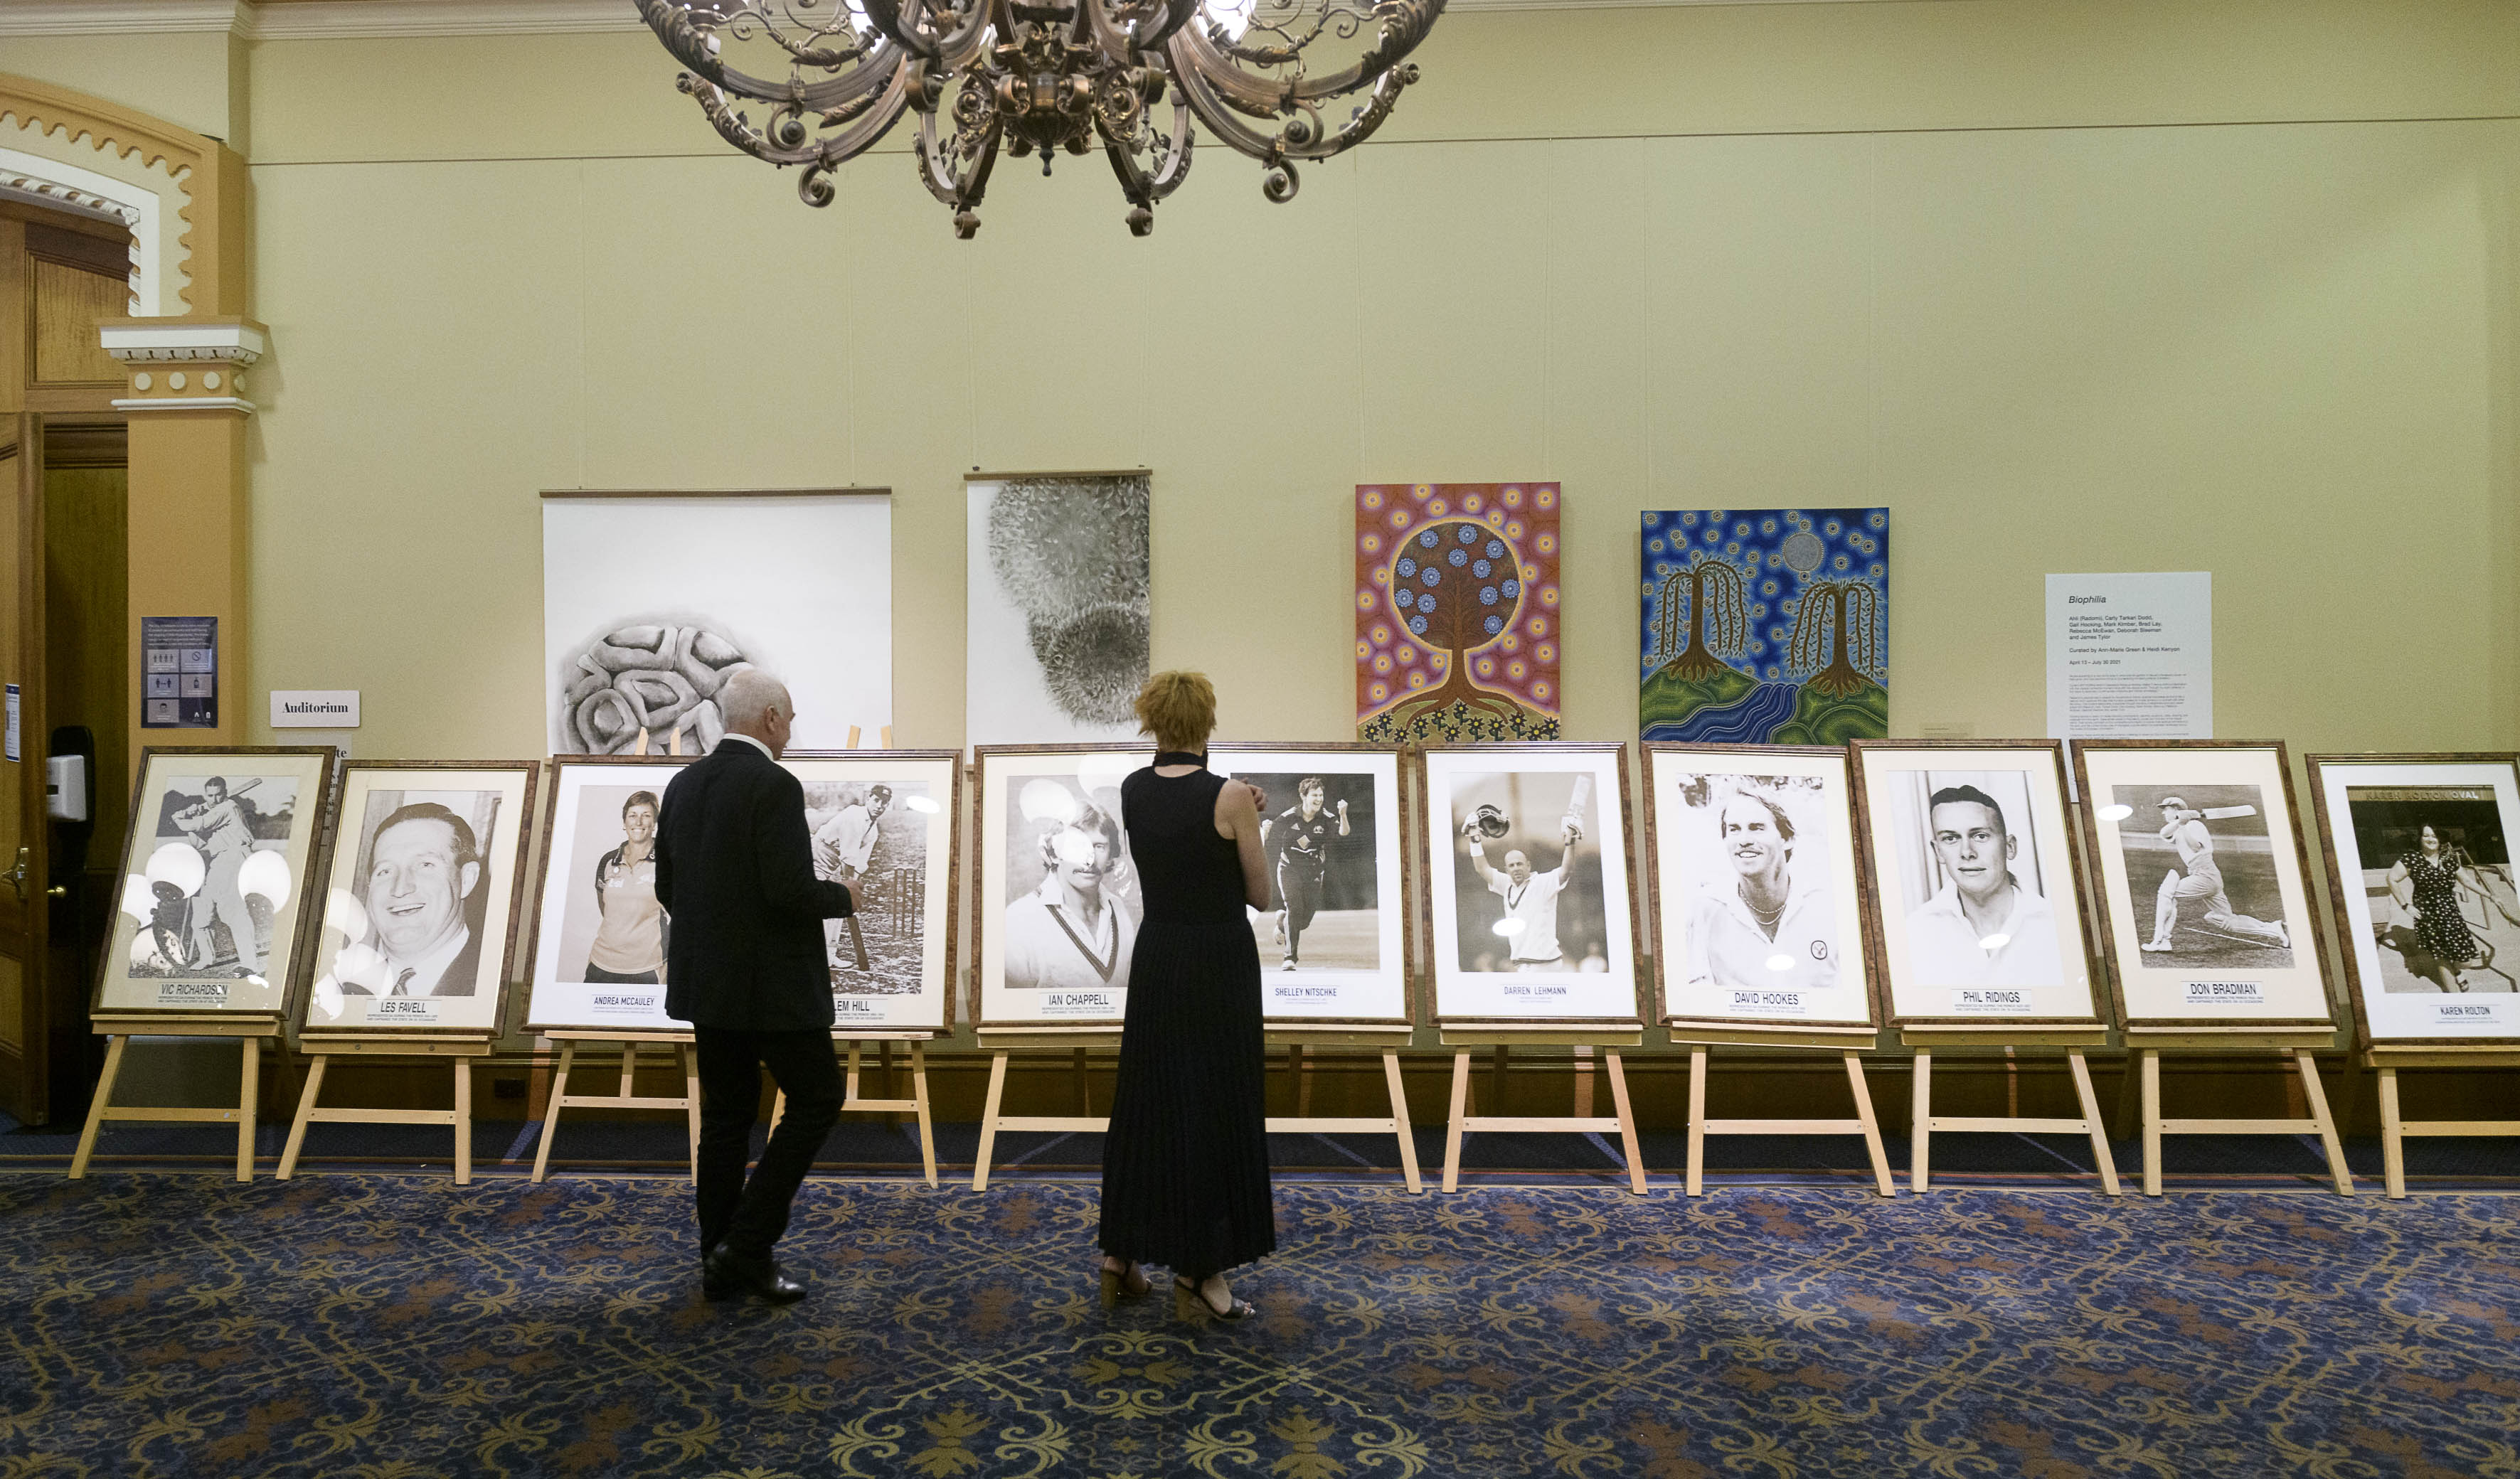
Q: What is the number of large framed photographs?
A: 11